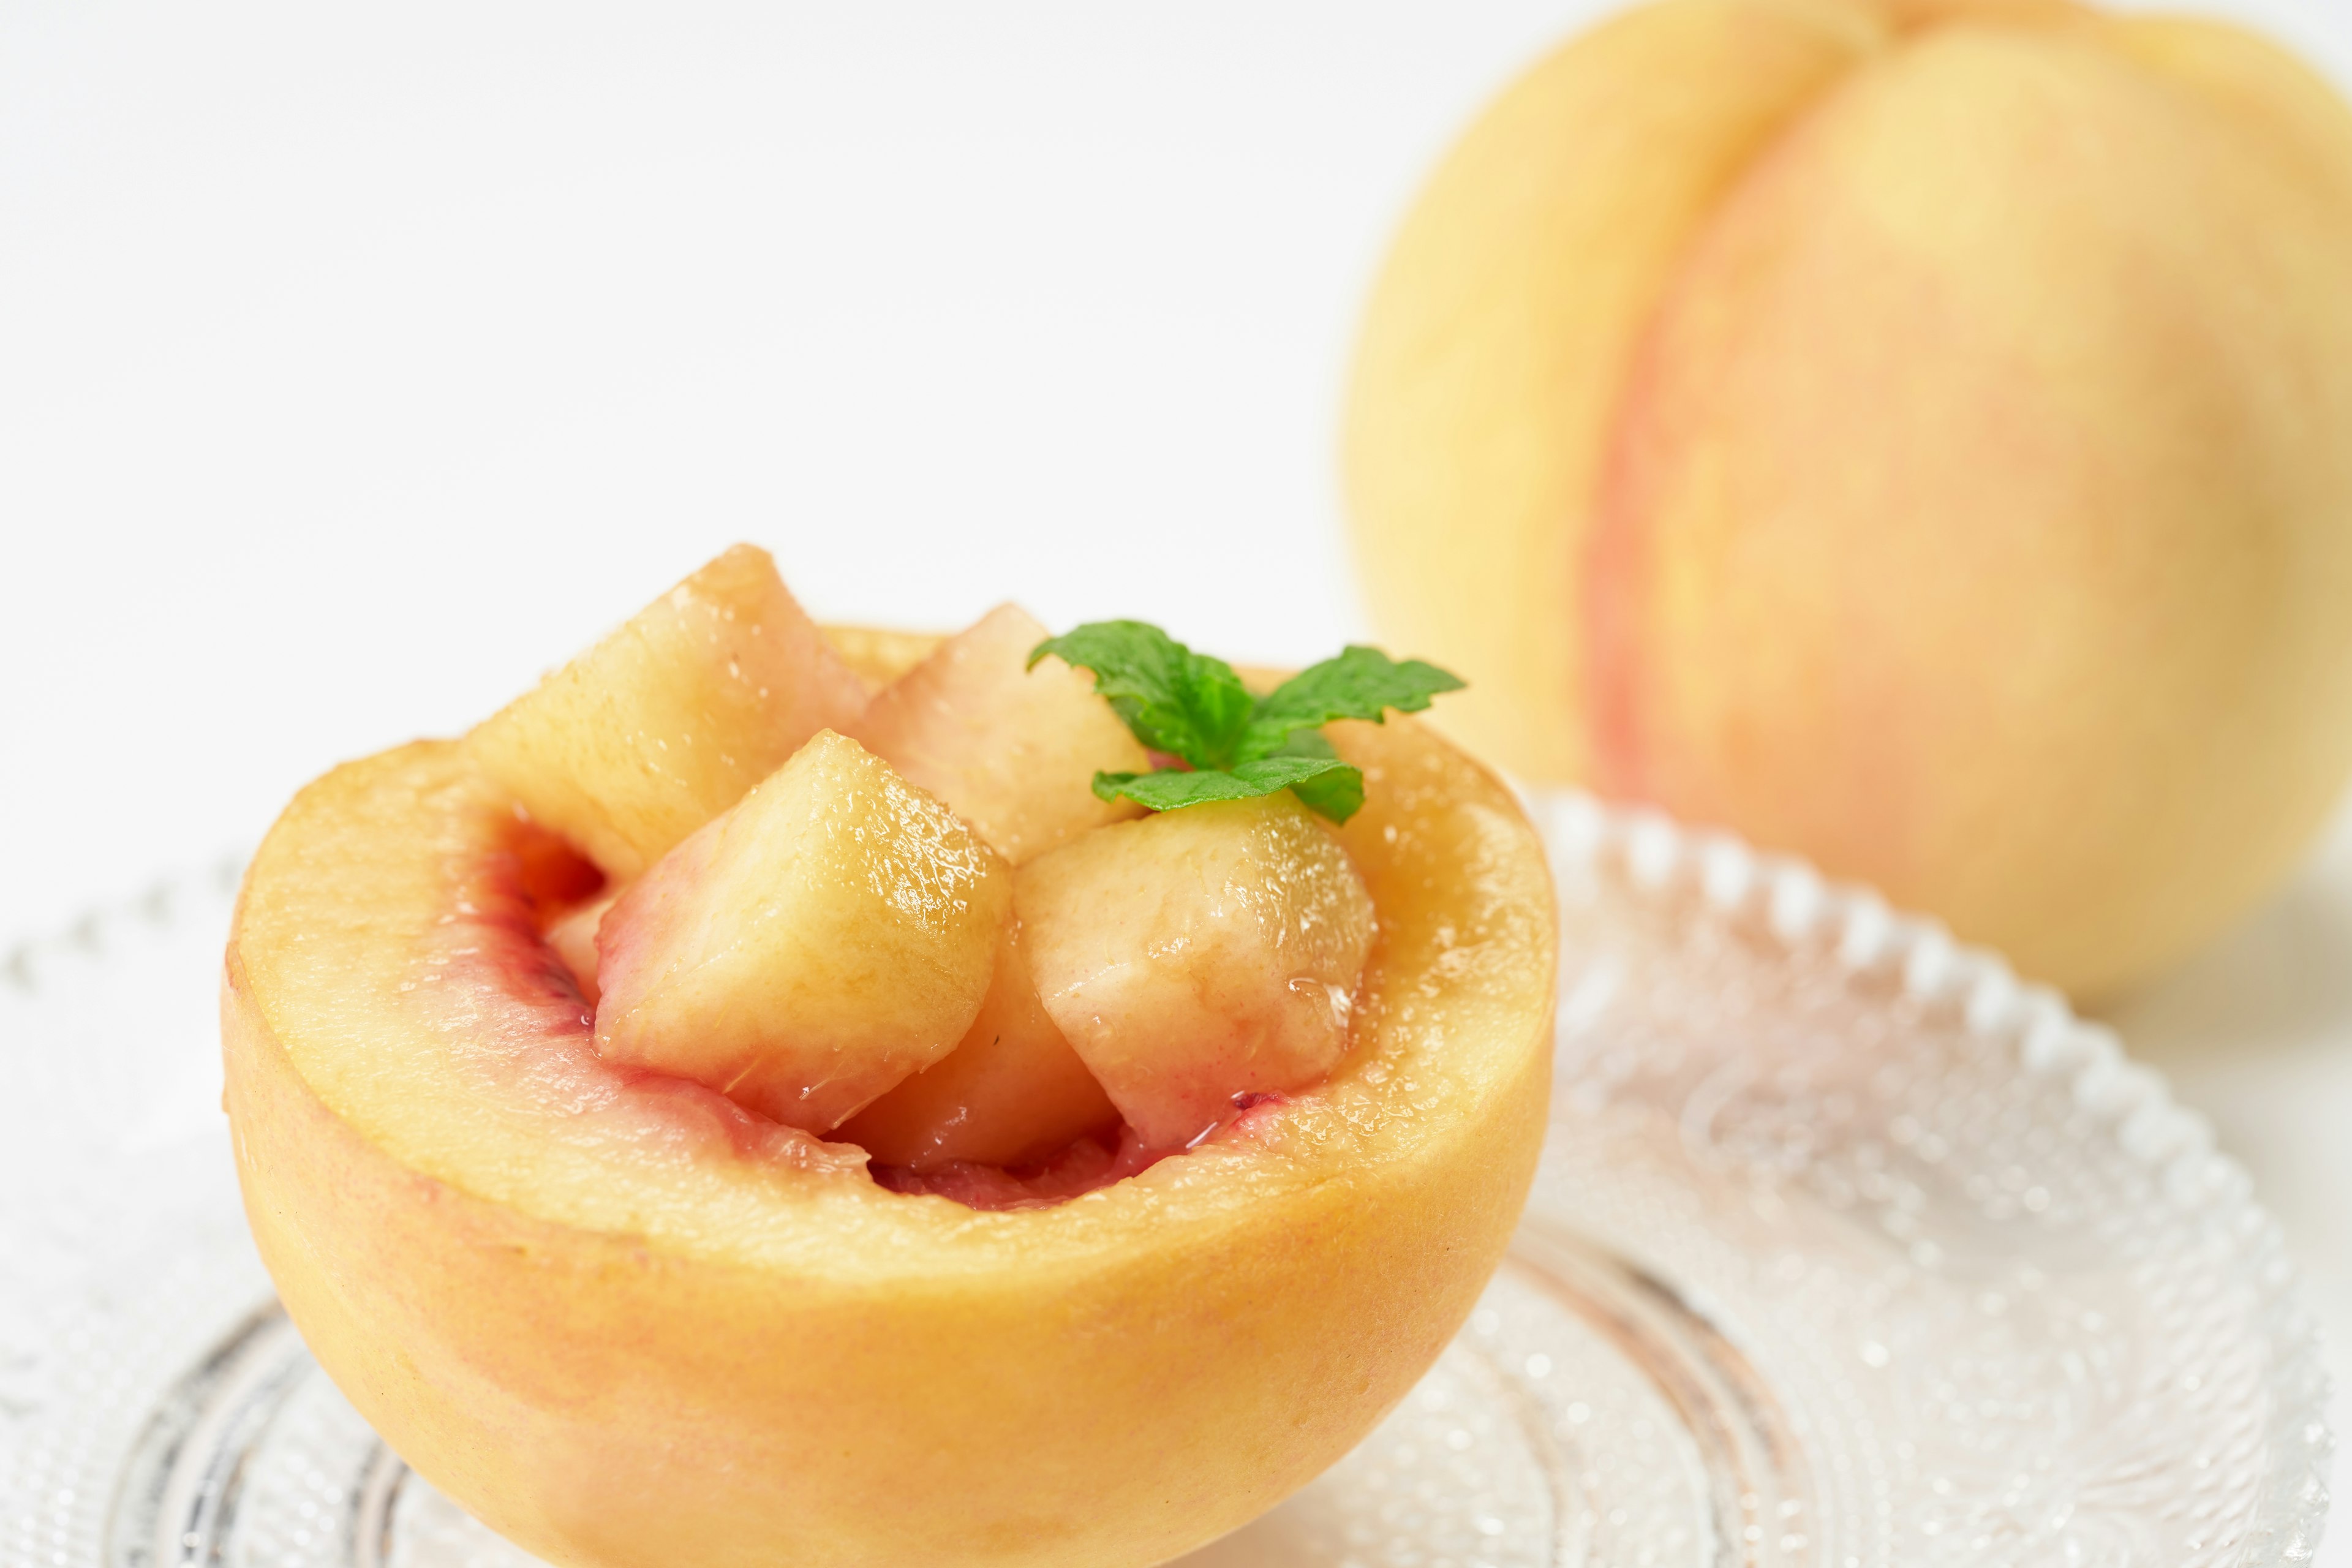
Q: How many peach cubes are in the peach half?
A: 5